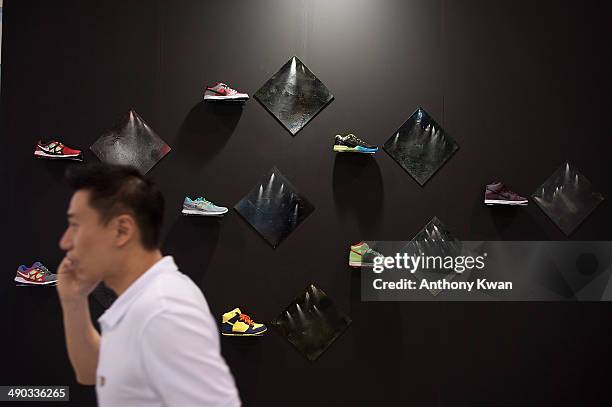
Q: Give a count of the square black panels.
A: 7